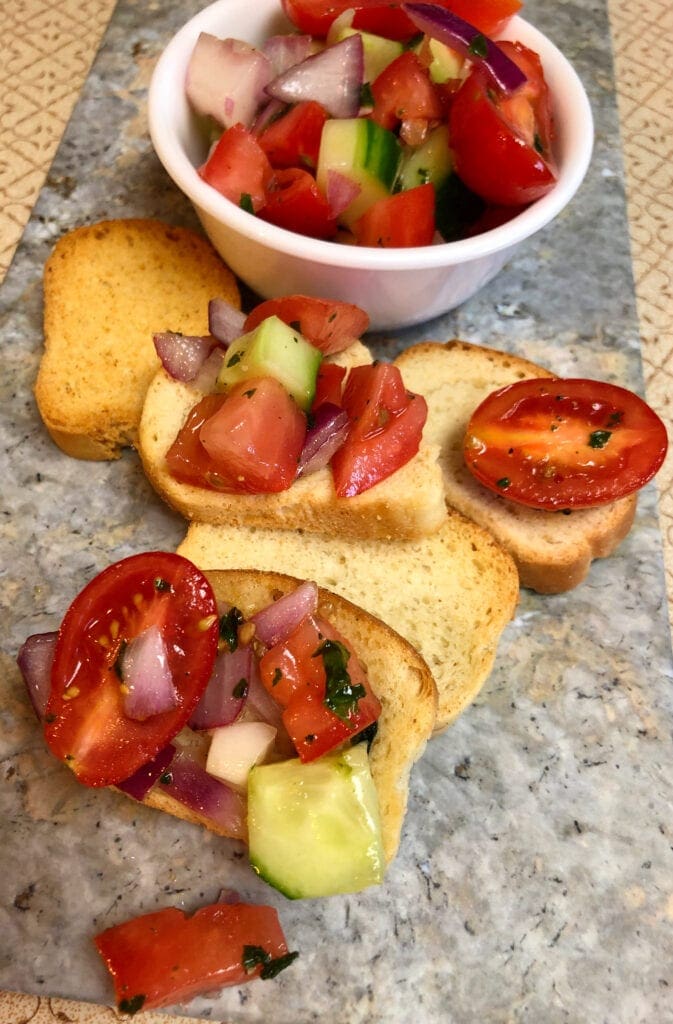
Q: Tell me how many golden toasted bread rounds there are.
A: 5